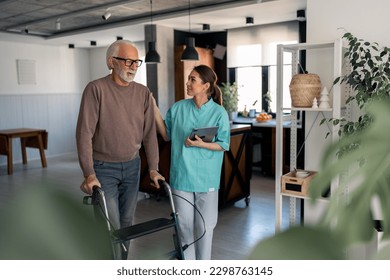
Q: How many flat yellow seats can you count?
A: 0